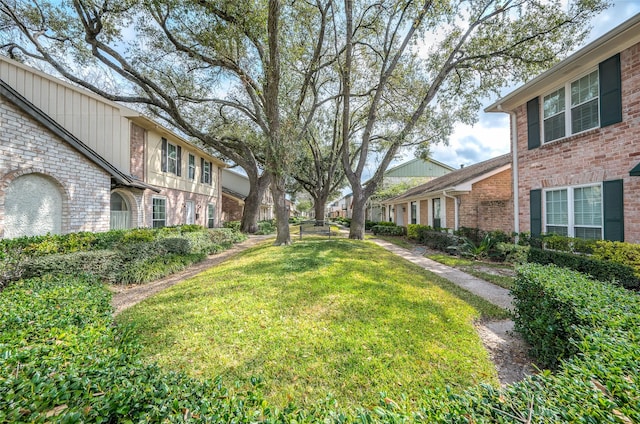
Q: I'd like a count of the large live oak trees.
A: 4